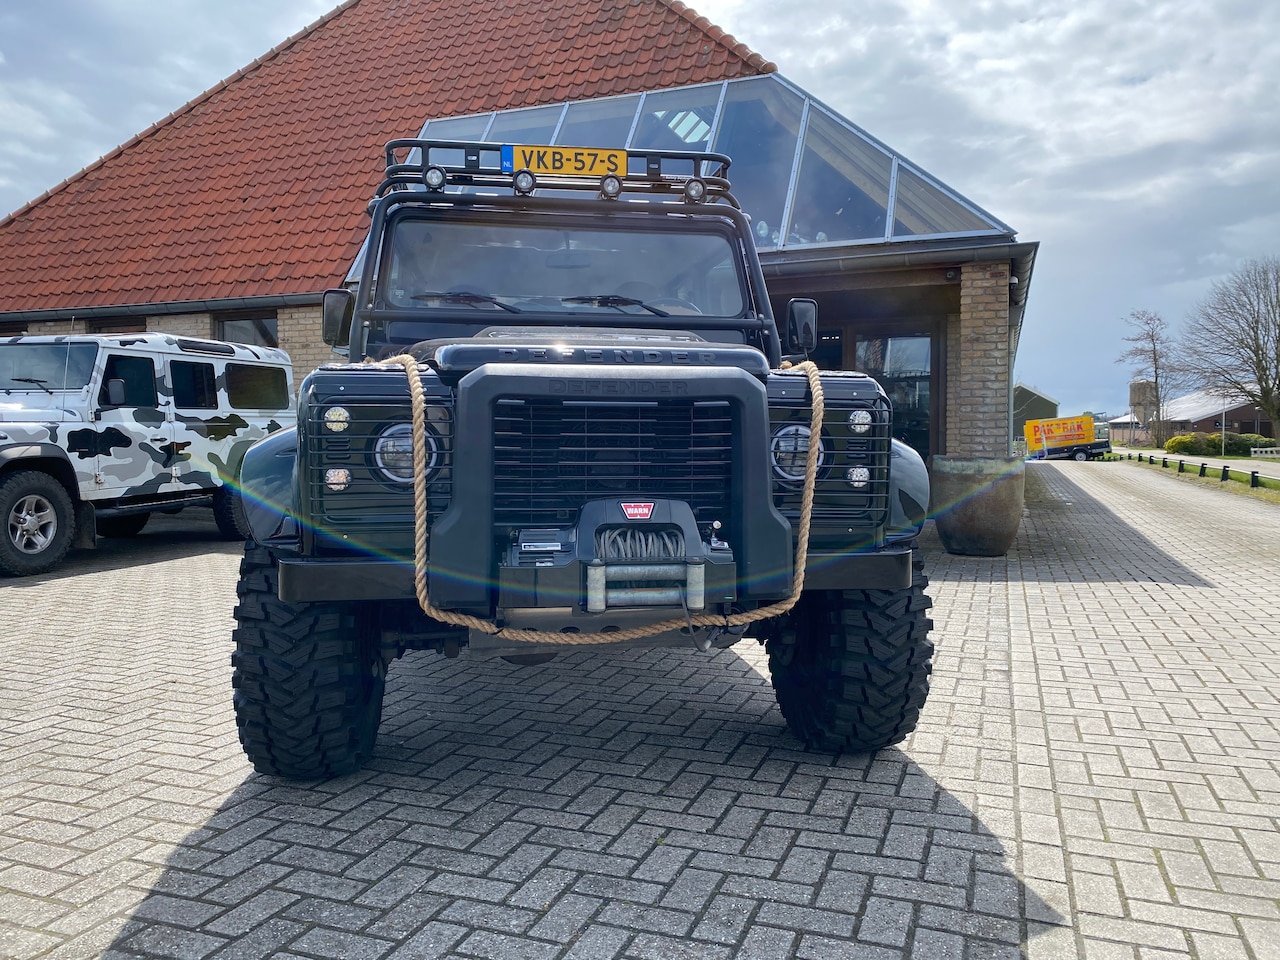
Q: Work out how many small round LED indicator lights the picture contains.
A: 4